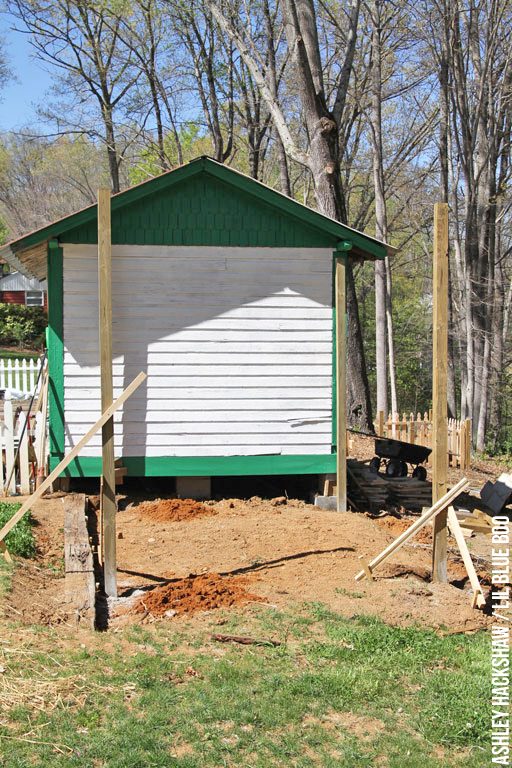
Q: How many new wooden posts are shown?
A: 3